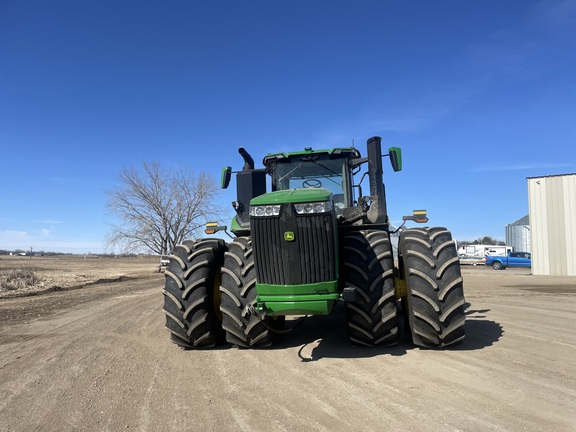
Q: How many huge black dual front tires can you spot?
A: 4